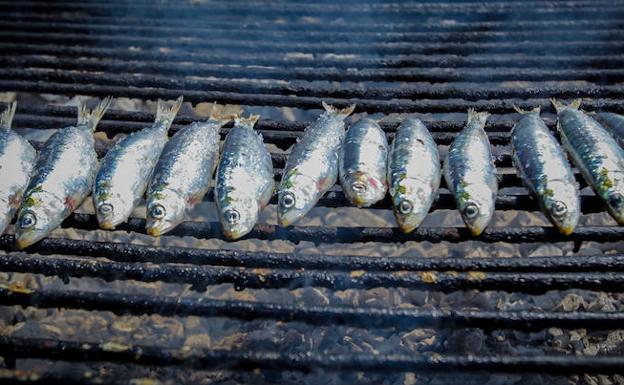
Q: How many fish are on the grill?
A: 12